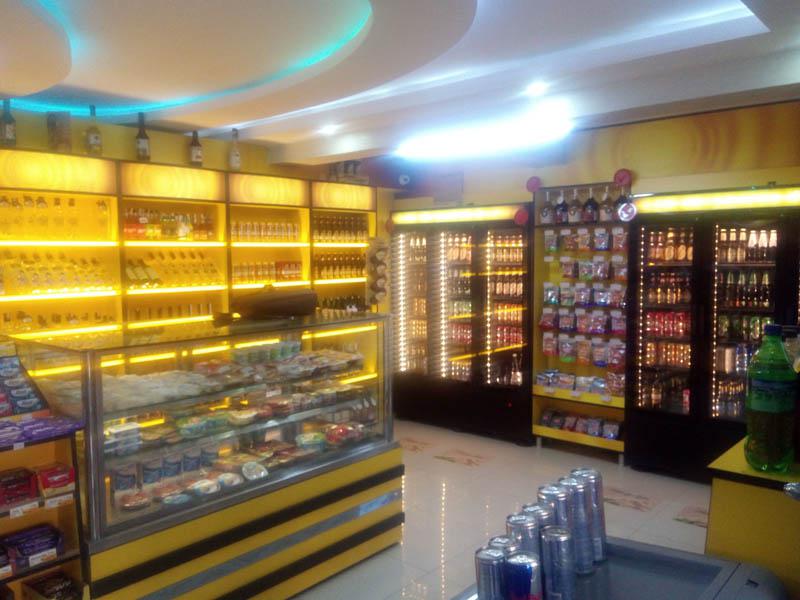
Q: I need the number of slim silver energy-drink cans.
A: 9